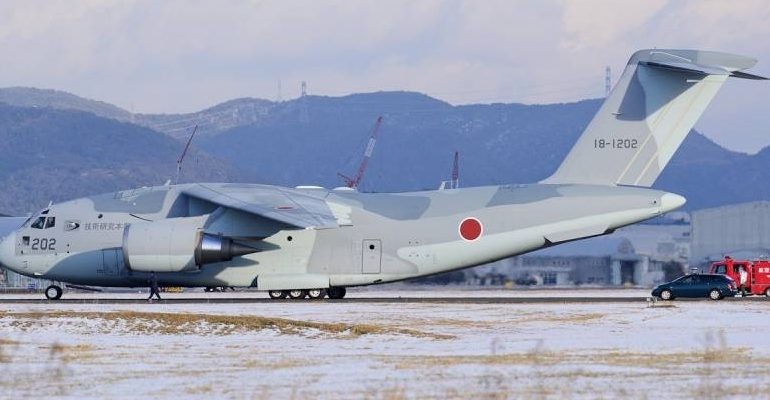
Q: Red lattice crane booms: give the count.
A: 3